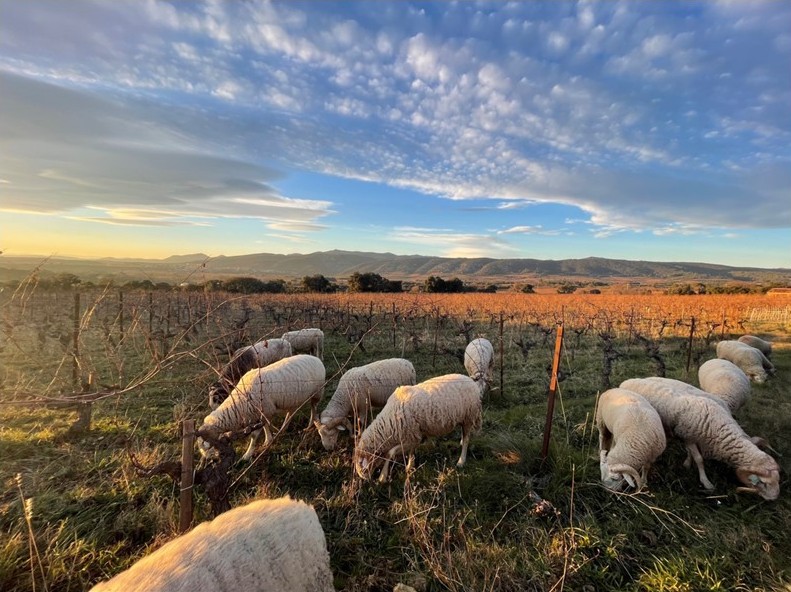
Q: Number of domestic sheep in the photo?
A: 12